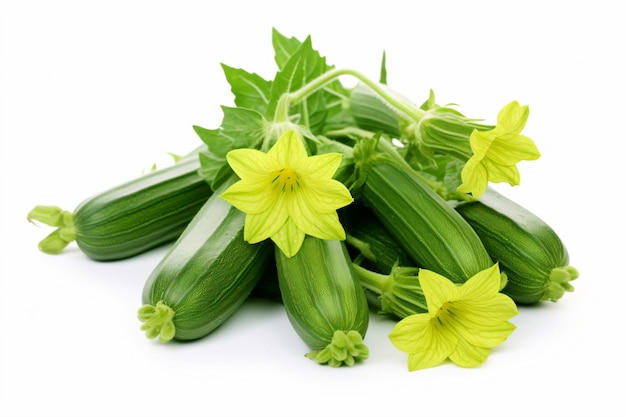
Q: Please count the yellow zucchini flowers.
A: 3